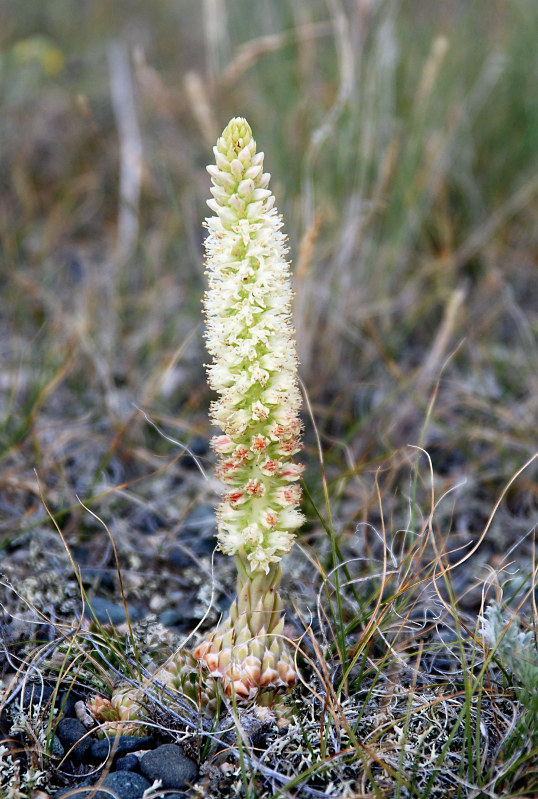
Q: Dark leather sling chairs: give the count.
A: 0